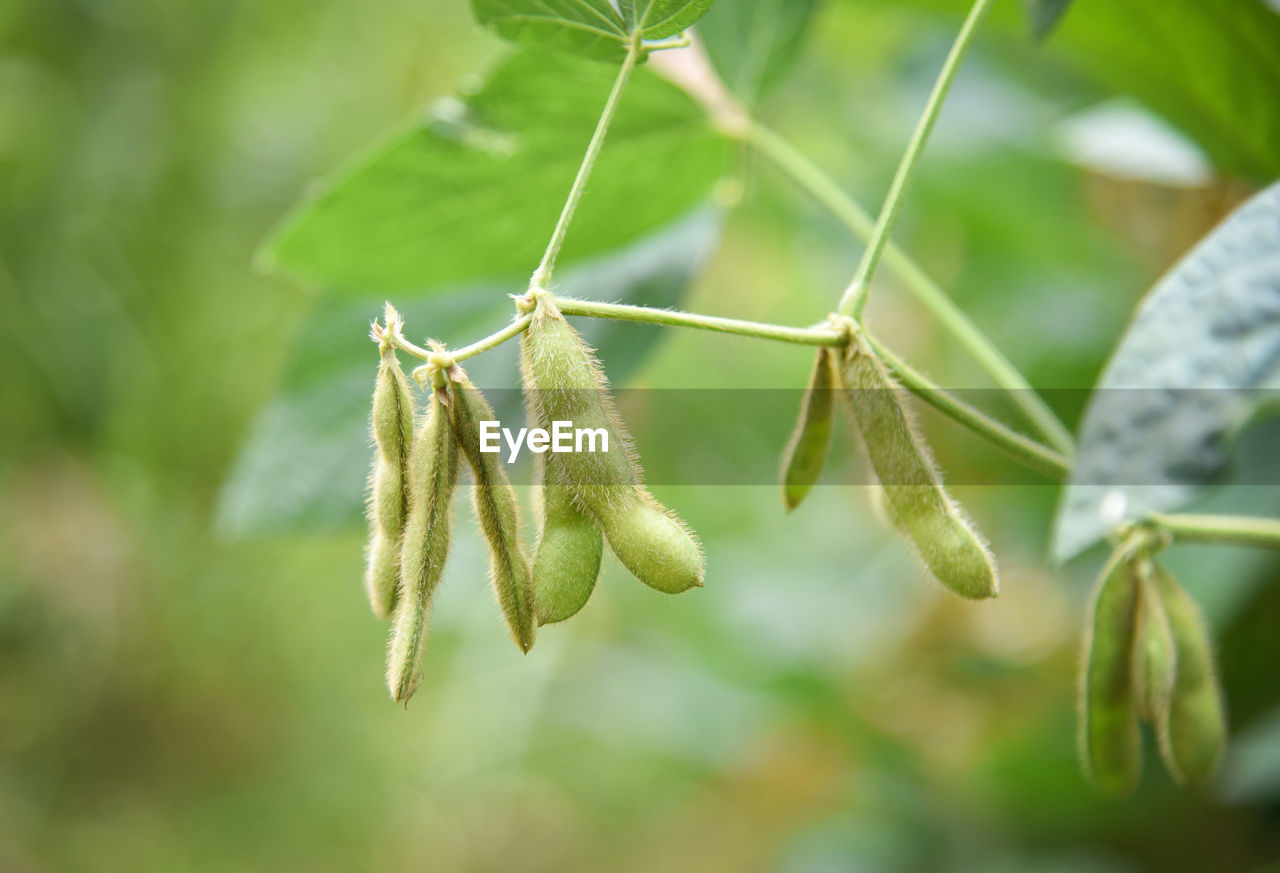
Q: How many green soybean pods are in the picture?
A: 10